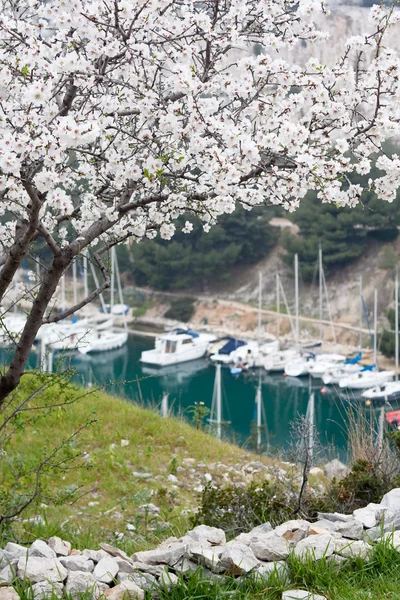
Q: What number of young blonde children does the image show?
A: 0